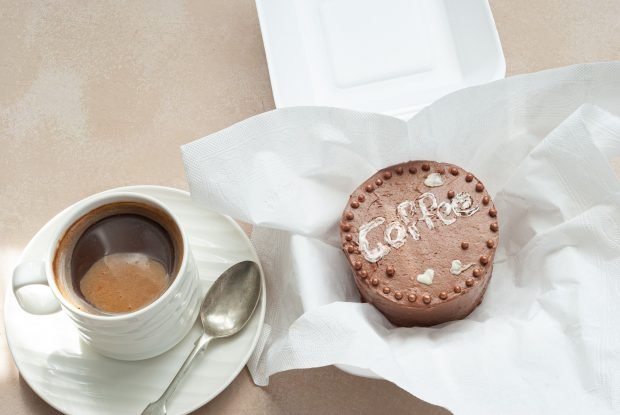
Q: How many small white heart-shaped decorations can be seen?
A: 3